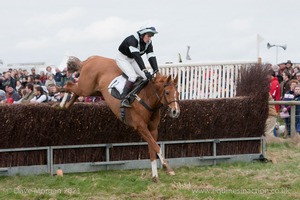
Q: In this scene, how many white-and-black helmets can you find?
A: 1